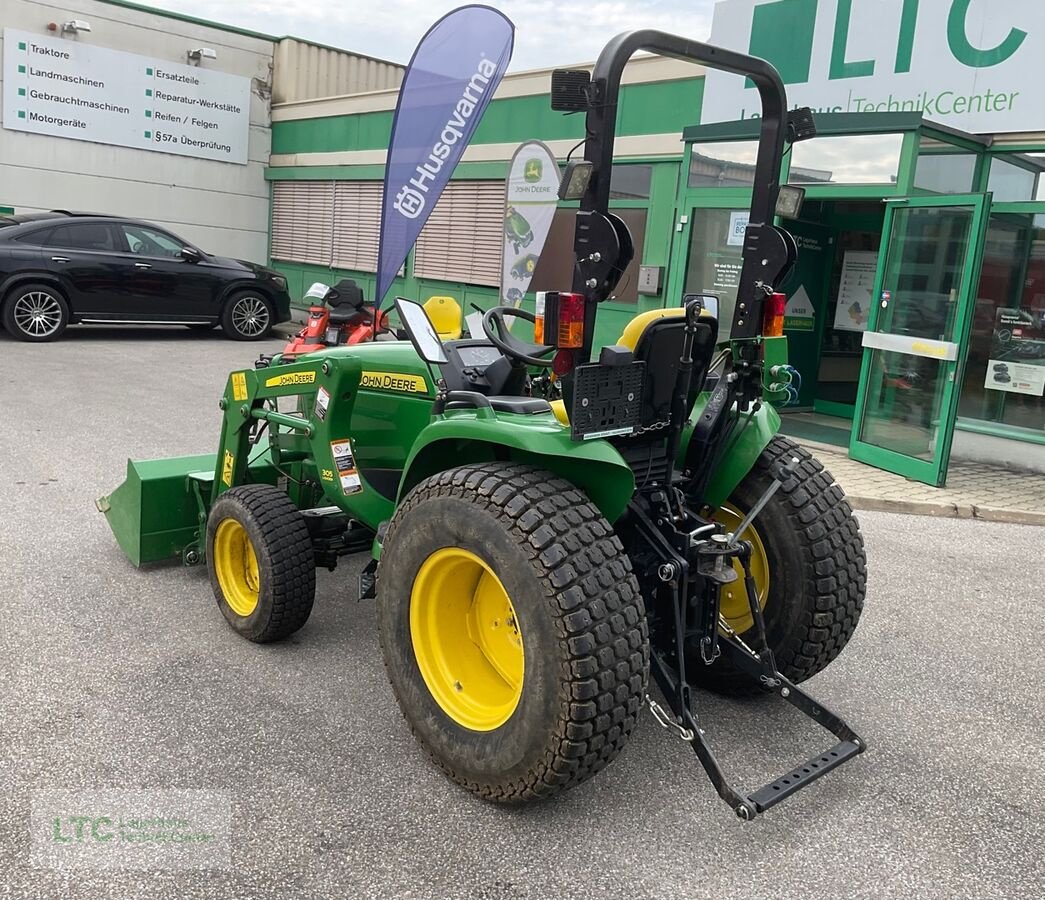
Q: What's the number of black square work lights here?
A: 4